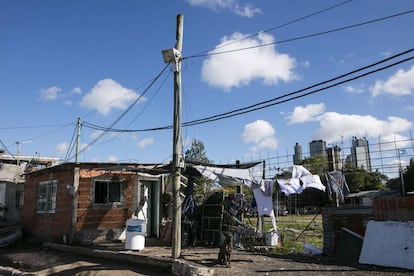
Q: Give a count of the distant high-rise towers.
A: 4